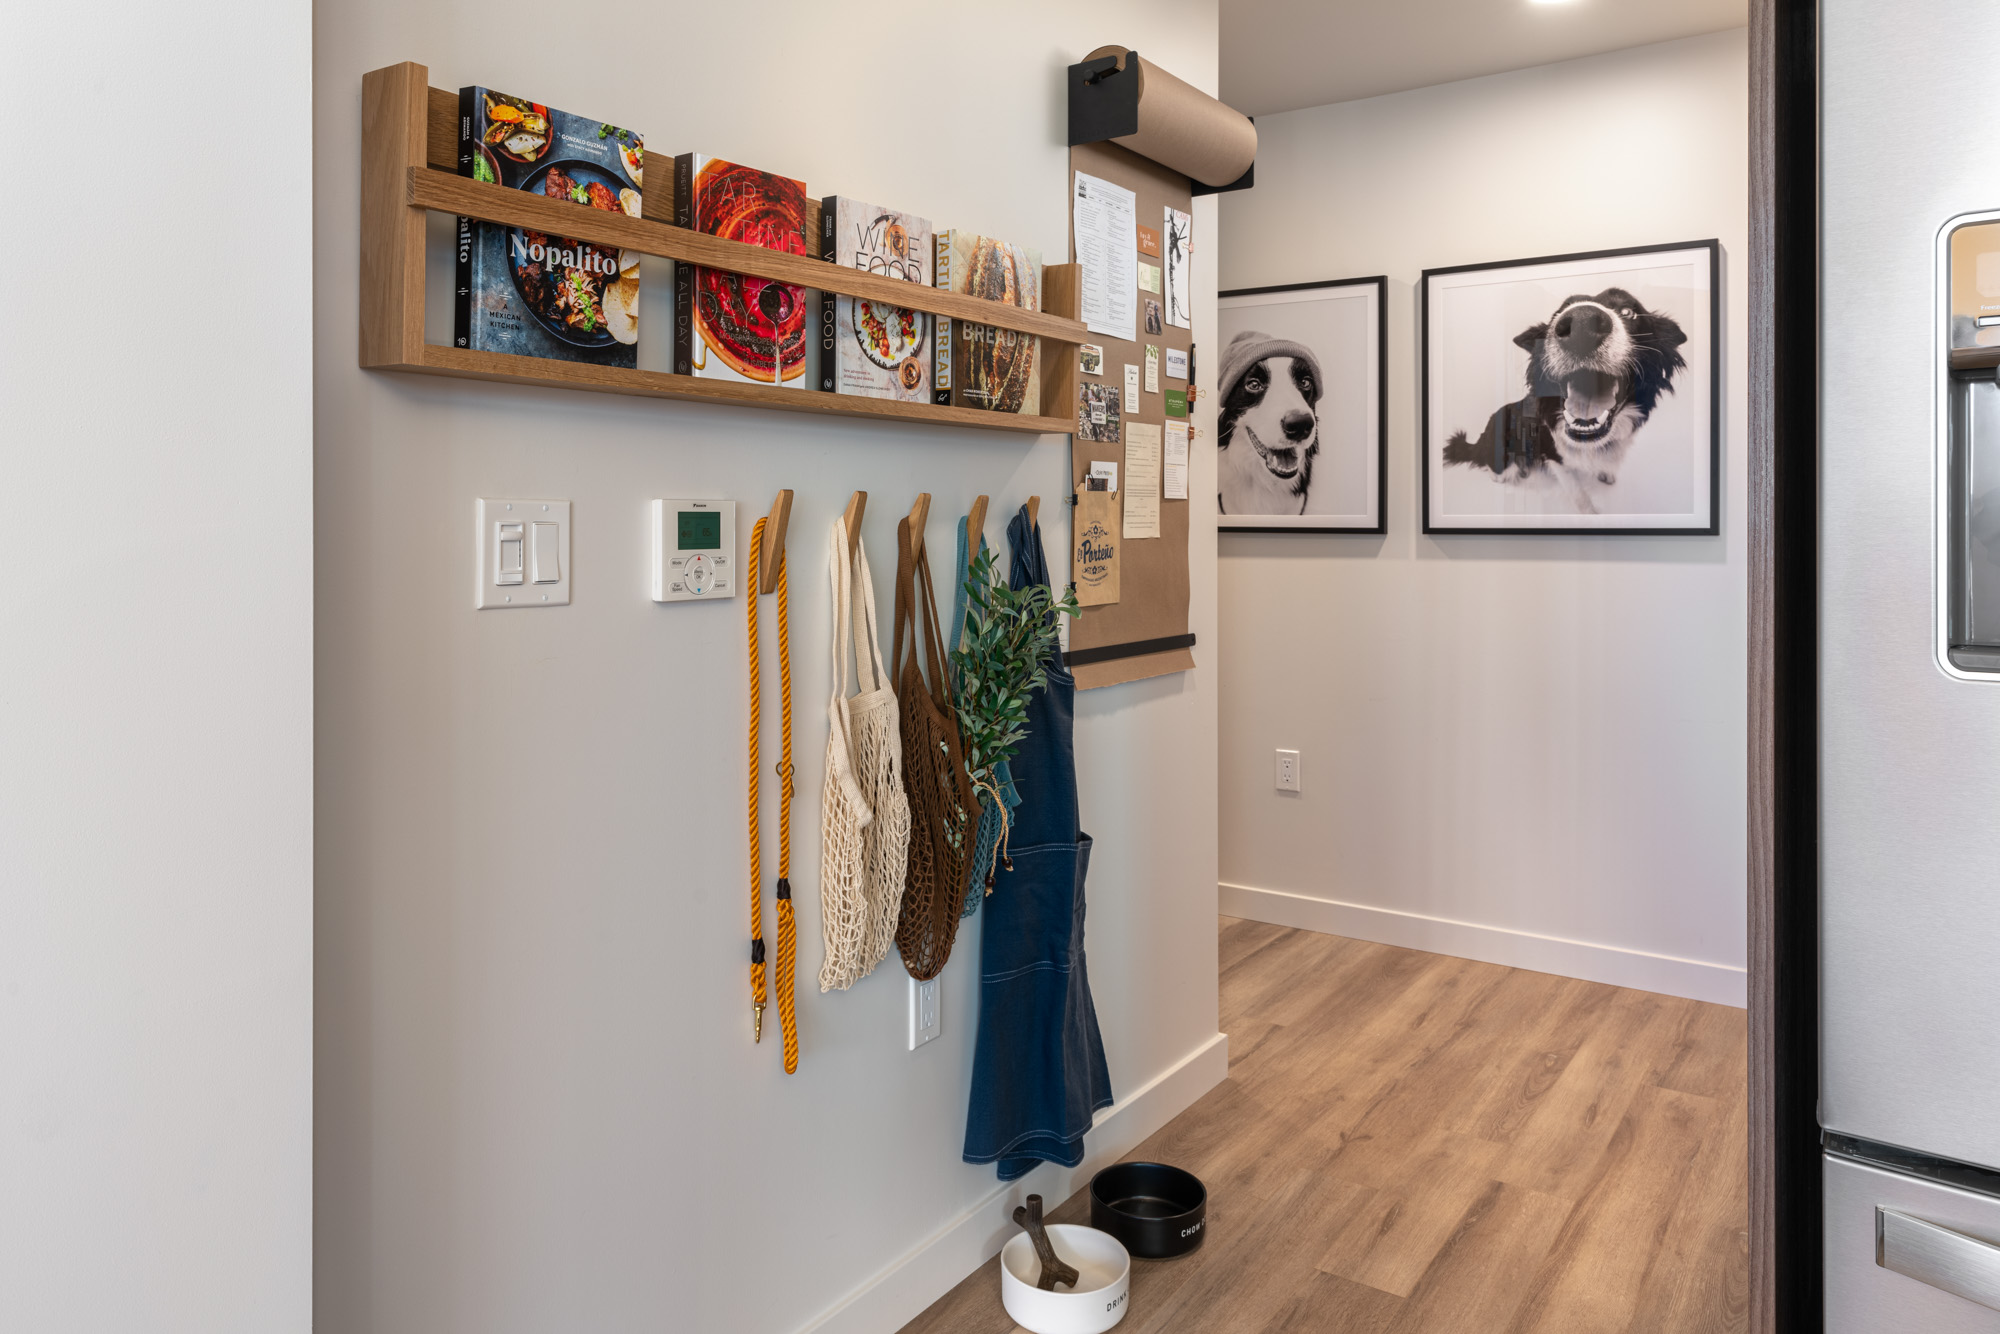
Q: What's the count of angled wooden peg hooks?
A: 5